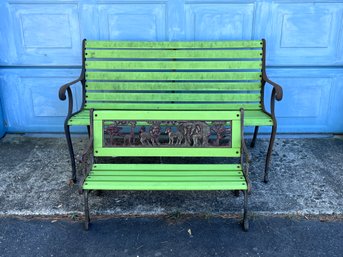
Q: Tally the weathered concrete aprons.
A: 1